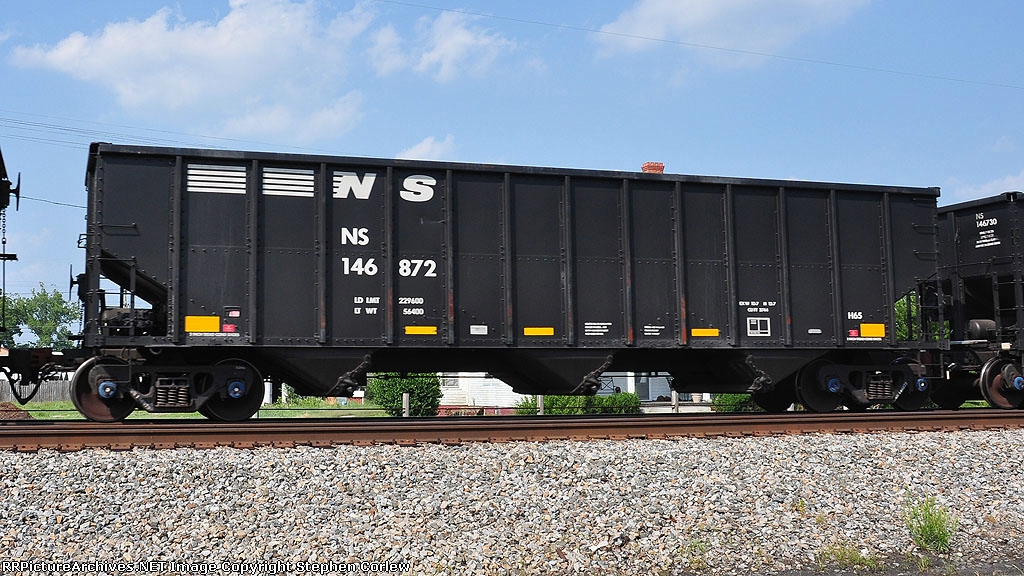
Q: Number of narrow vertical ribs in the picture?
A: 13